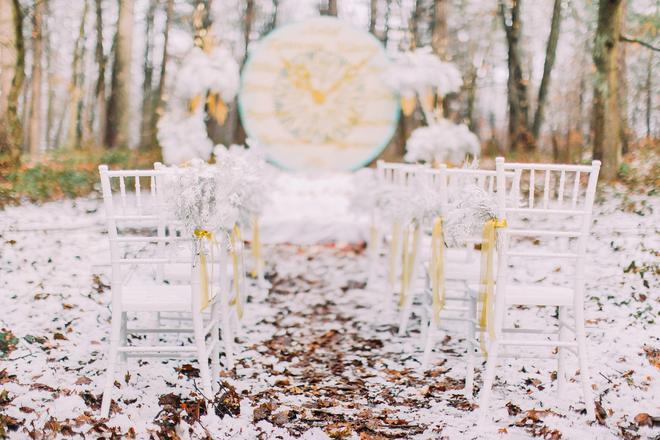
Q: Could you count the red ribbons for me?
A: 0